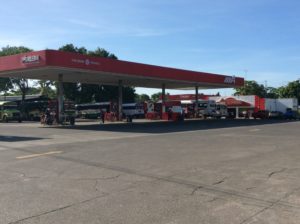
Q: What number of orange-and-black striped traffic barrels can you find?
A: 0